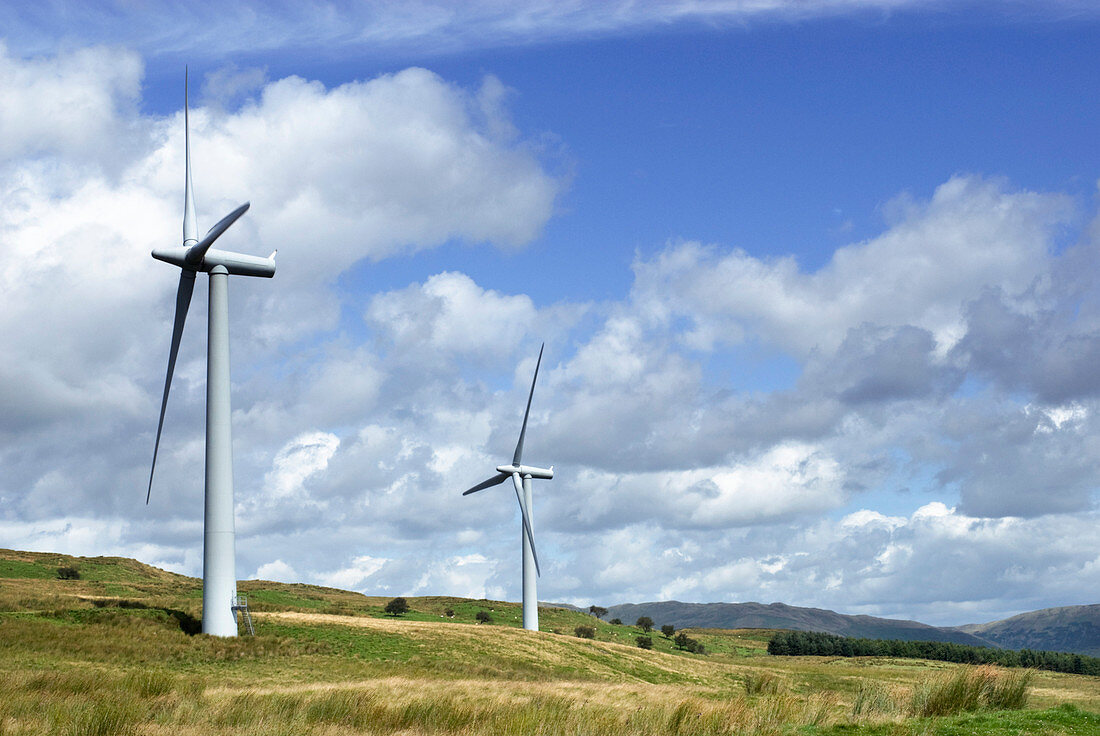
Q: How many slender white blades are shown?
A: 6